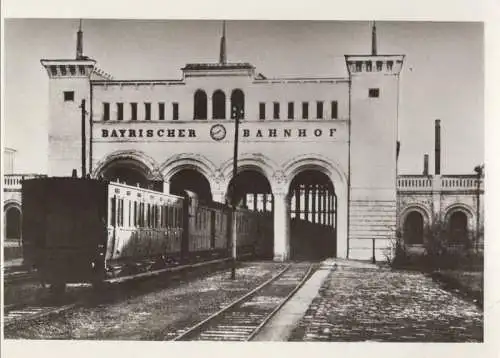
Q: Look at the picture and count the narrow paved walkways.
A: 1